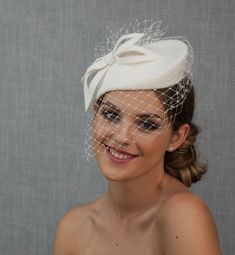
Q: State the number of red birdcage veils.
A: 0